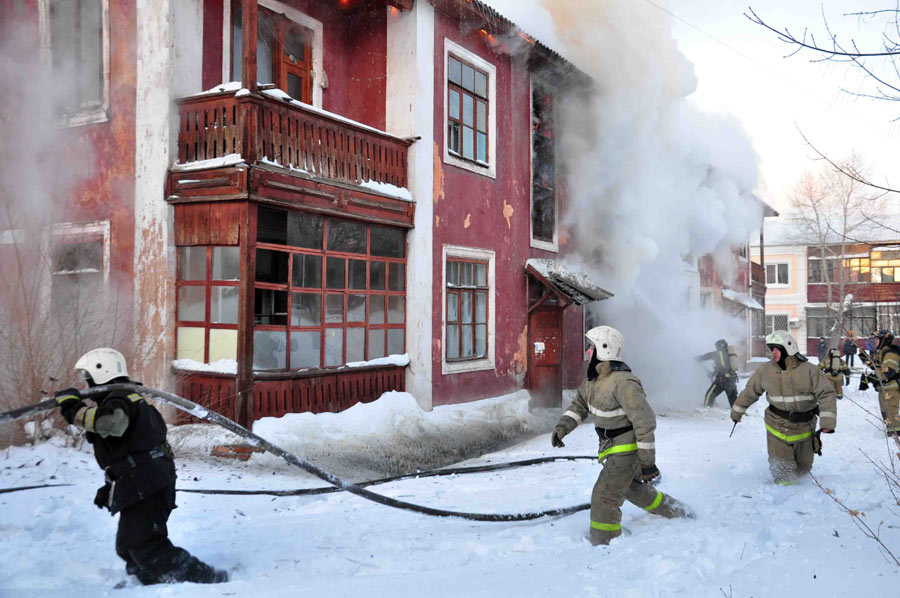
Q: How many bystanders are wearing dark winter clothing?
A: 2